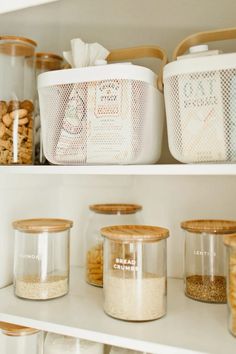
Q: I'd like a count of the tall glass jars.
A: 2